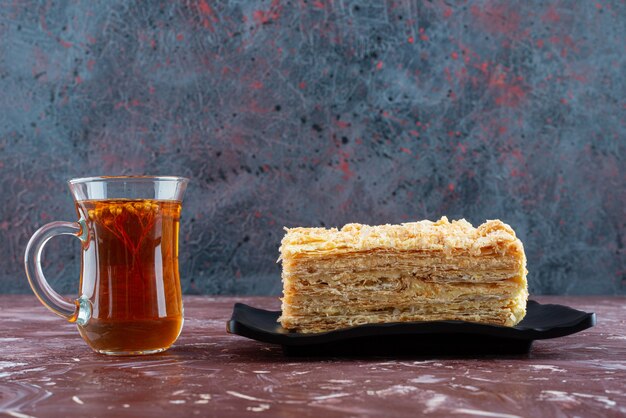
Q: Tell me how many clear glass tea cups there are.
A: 1